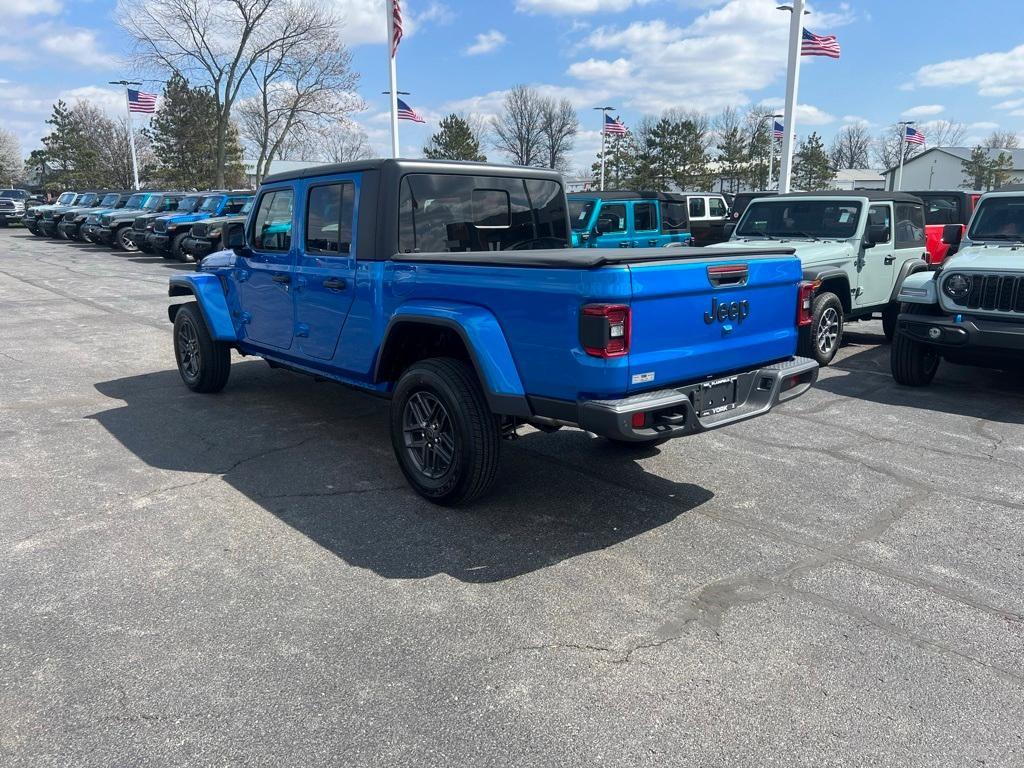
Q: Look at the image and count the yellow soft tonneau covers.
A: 0